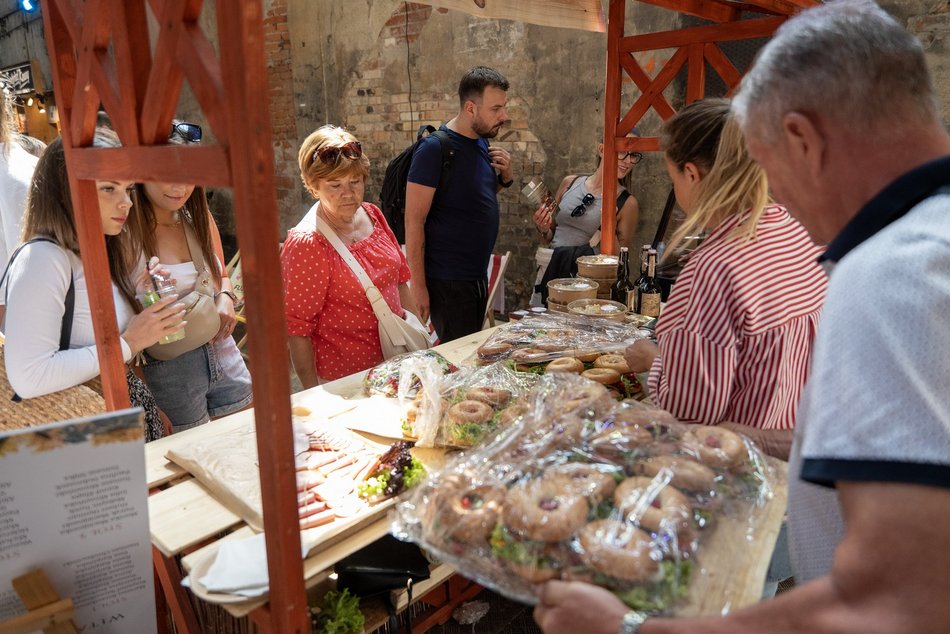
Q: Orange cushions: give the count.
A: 0